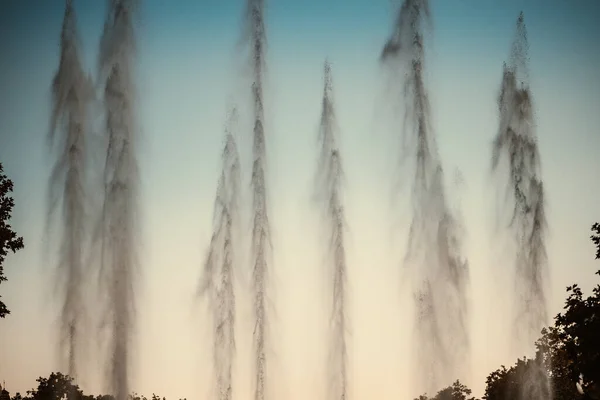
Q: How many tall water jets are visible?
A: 7